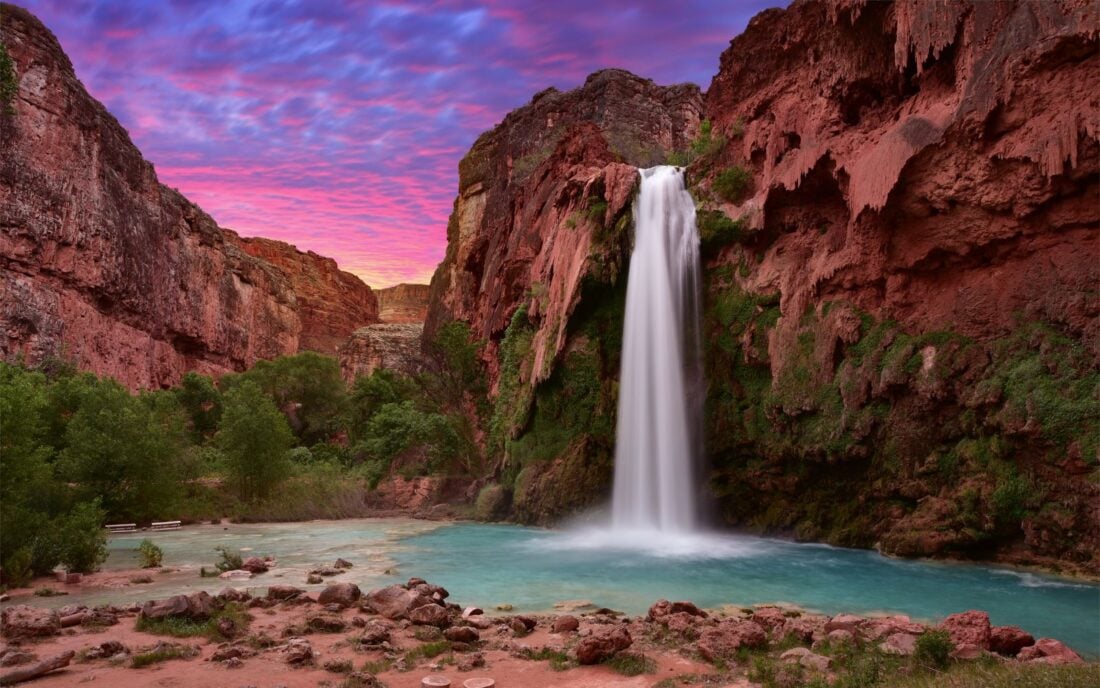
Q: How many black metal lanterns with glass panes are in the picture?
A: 0